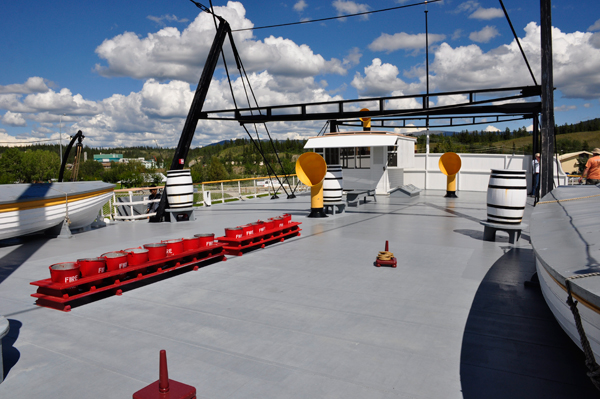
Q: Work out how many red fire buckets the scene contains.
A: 14